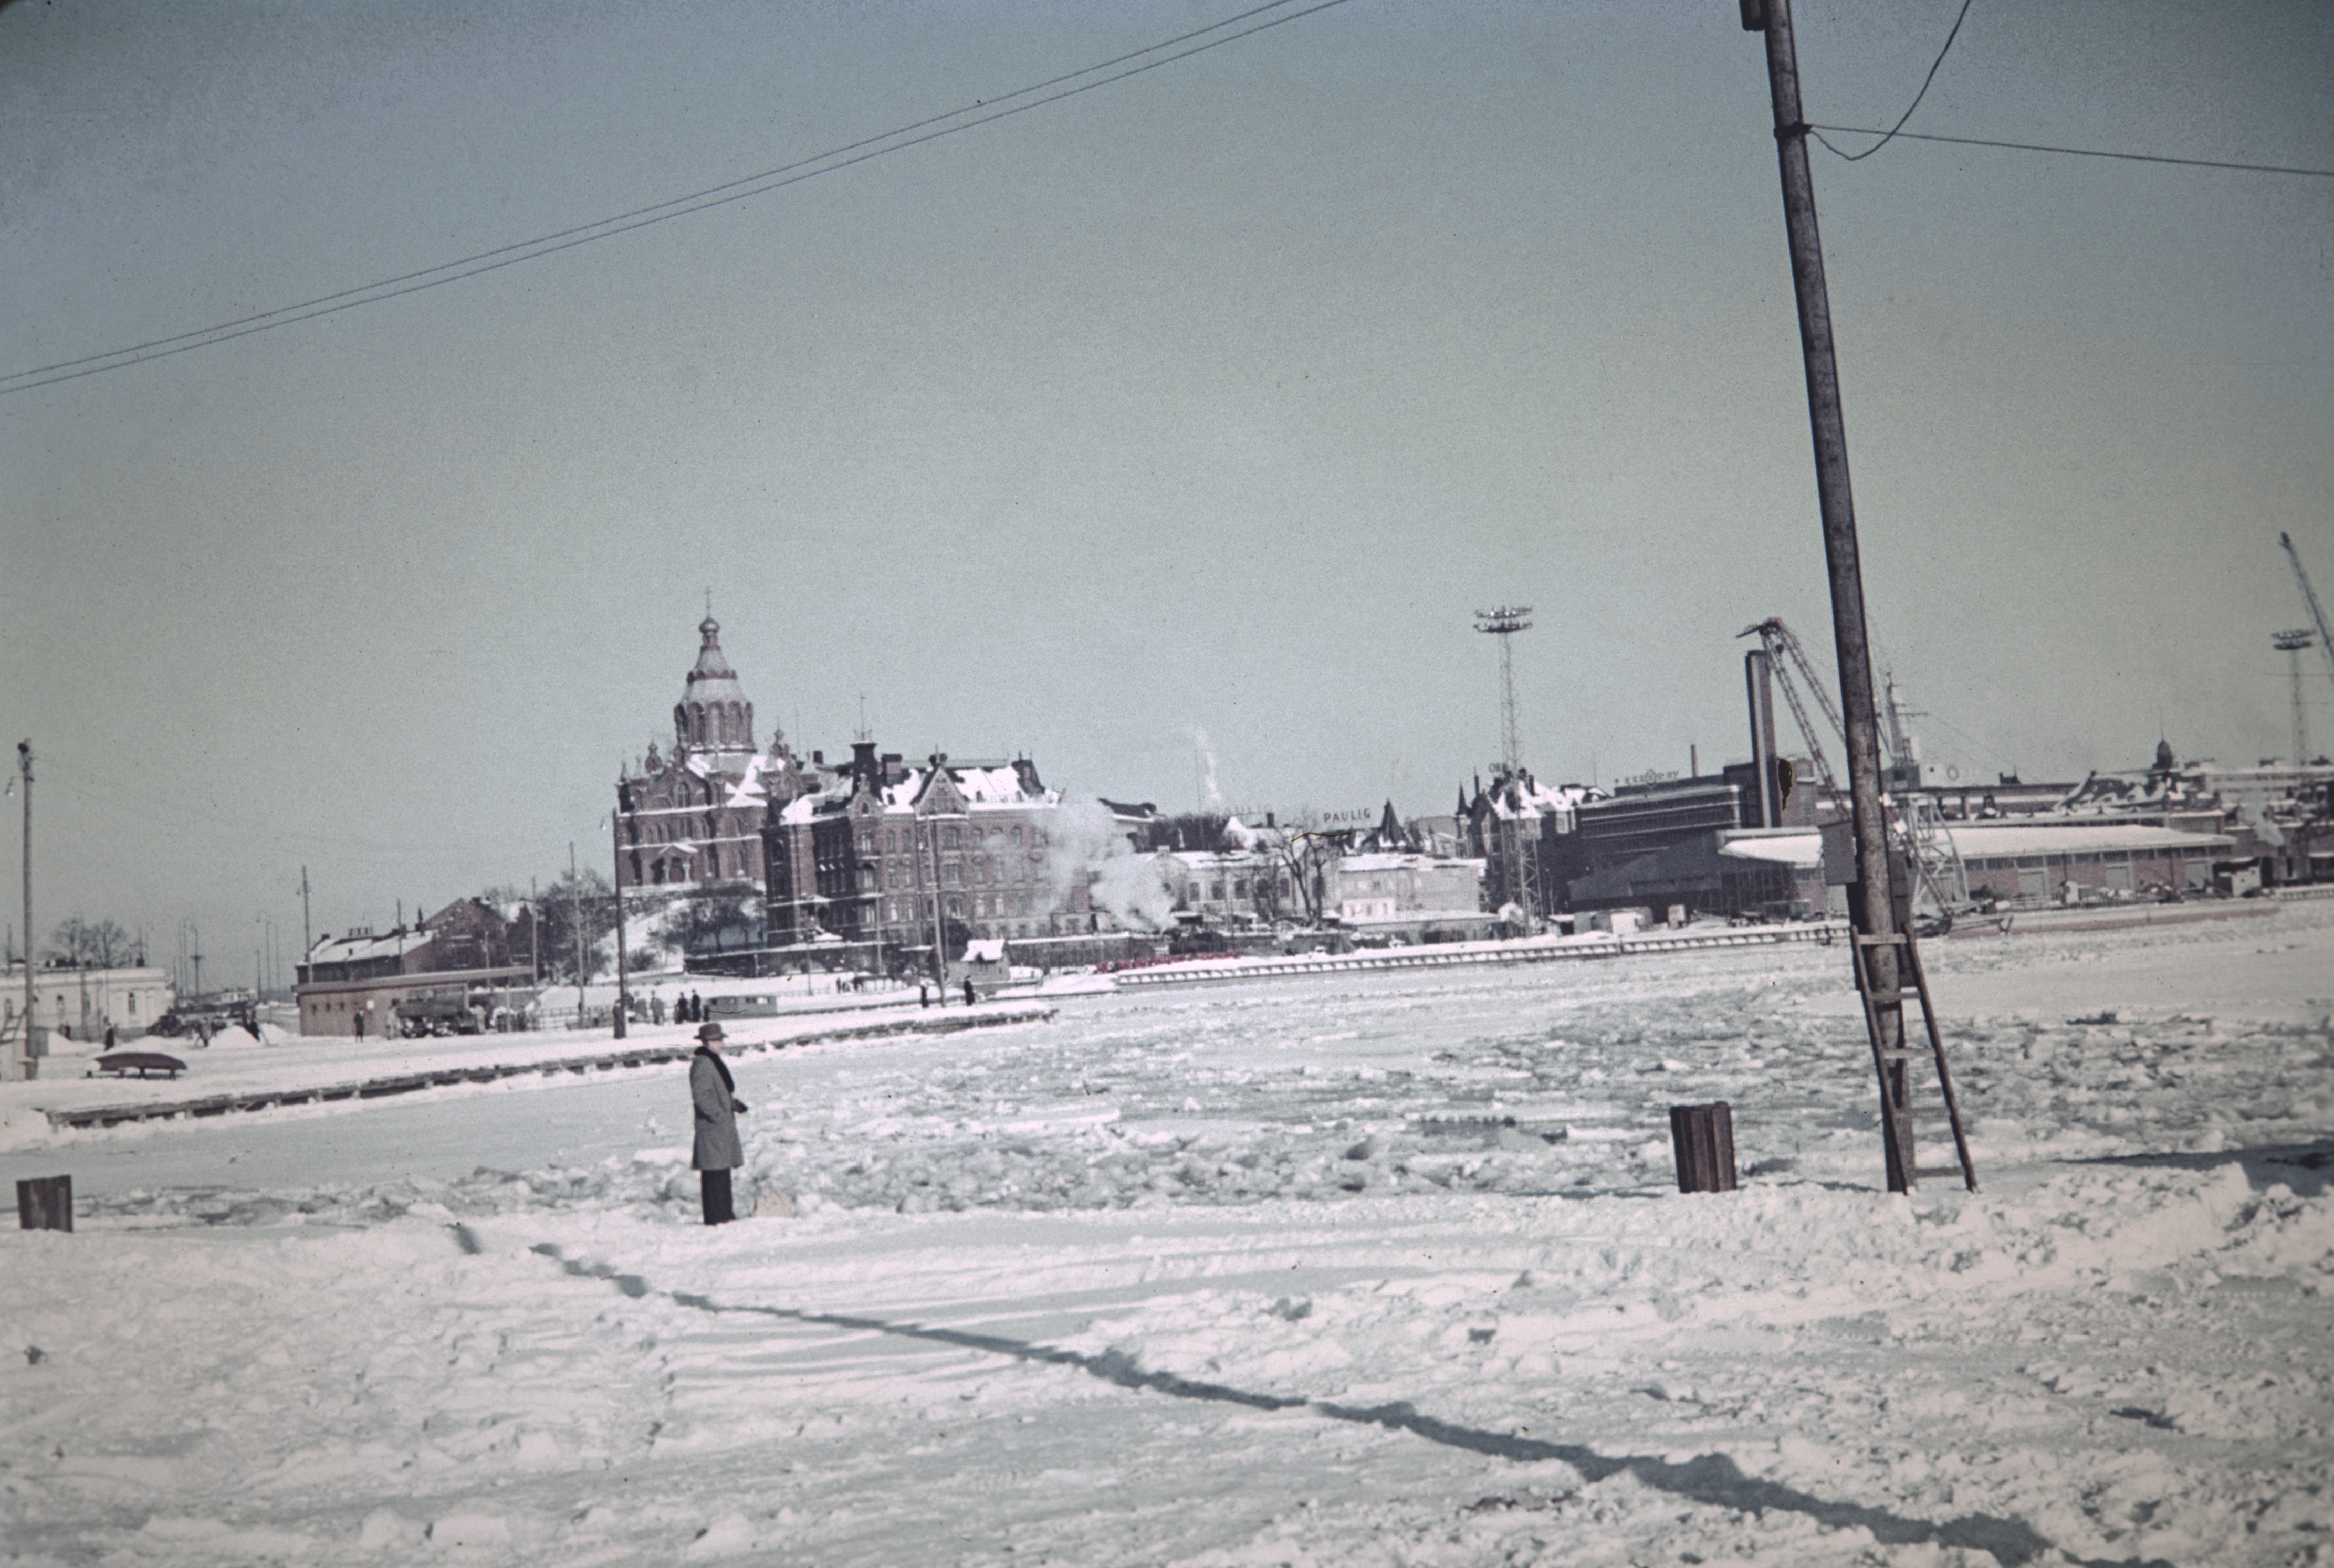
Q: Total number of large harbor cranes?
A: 2